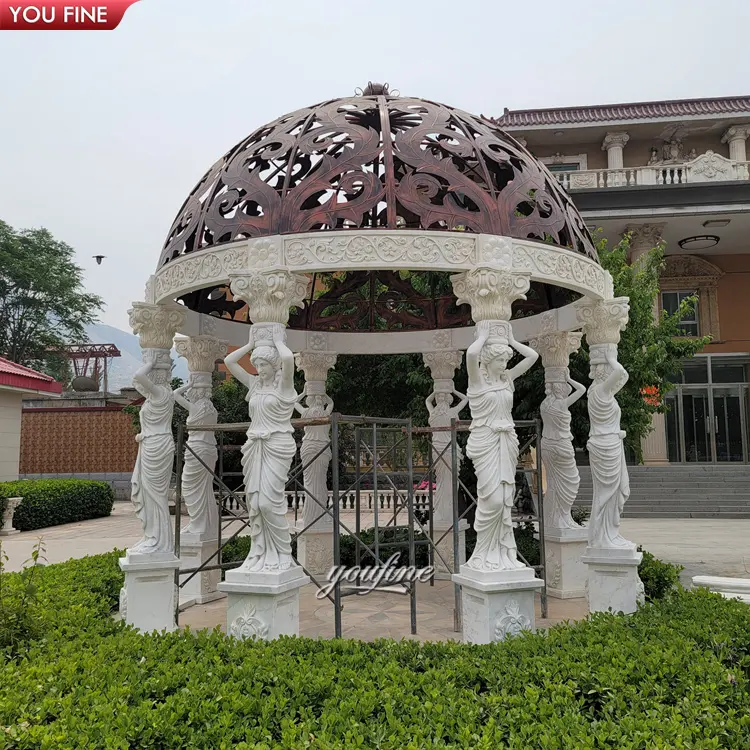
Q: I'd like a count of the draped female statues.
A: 8